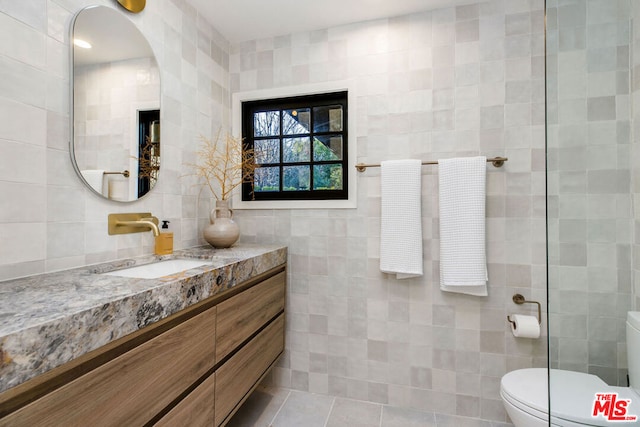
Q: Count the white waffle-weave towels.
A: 2